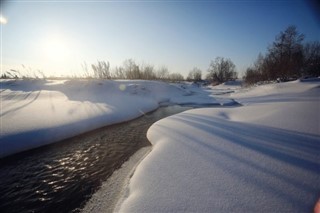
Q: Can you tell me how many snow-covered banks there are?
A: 2